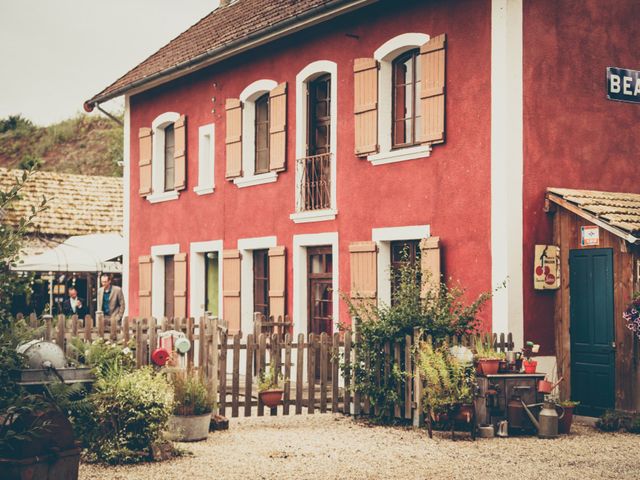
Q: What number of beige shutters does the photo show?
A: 12